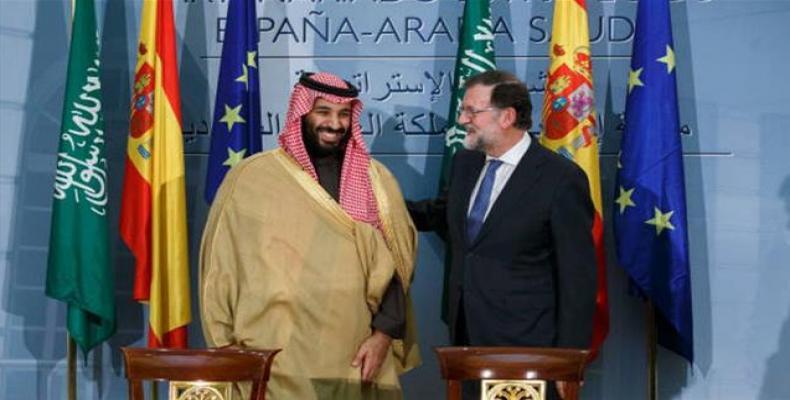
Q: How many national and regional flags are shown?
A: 6